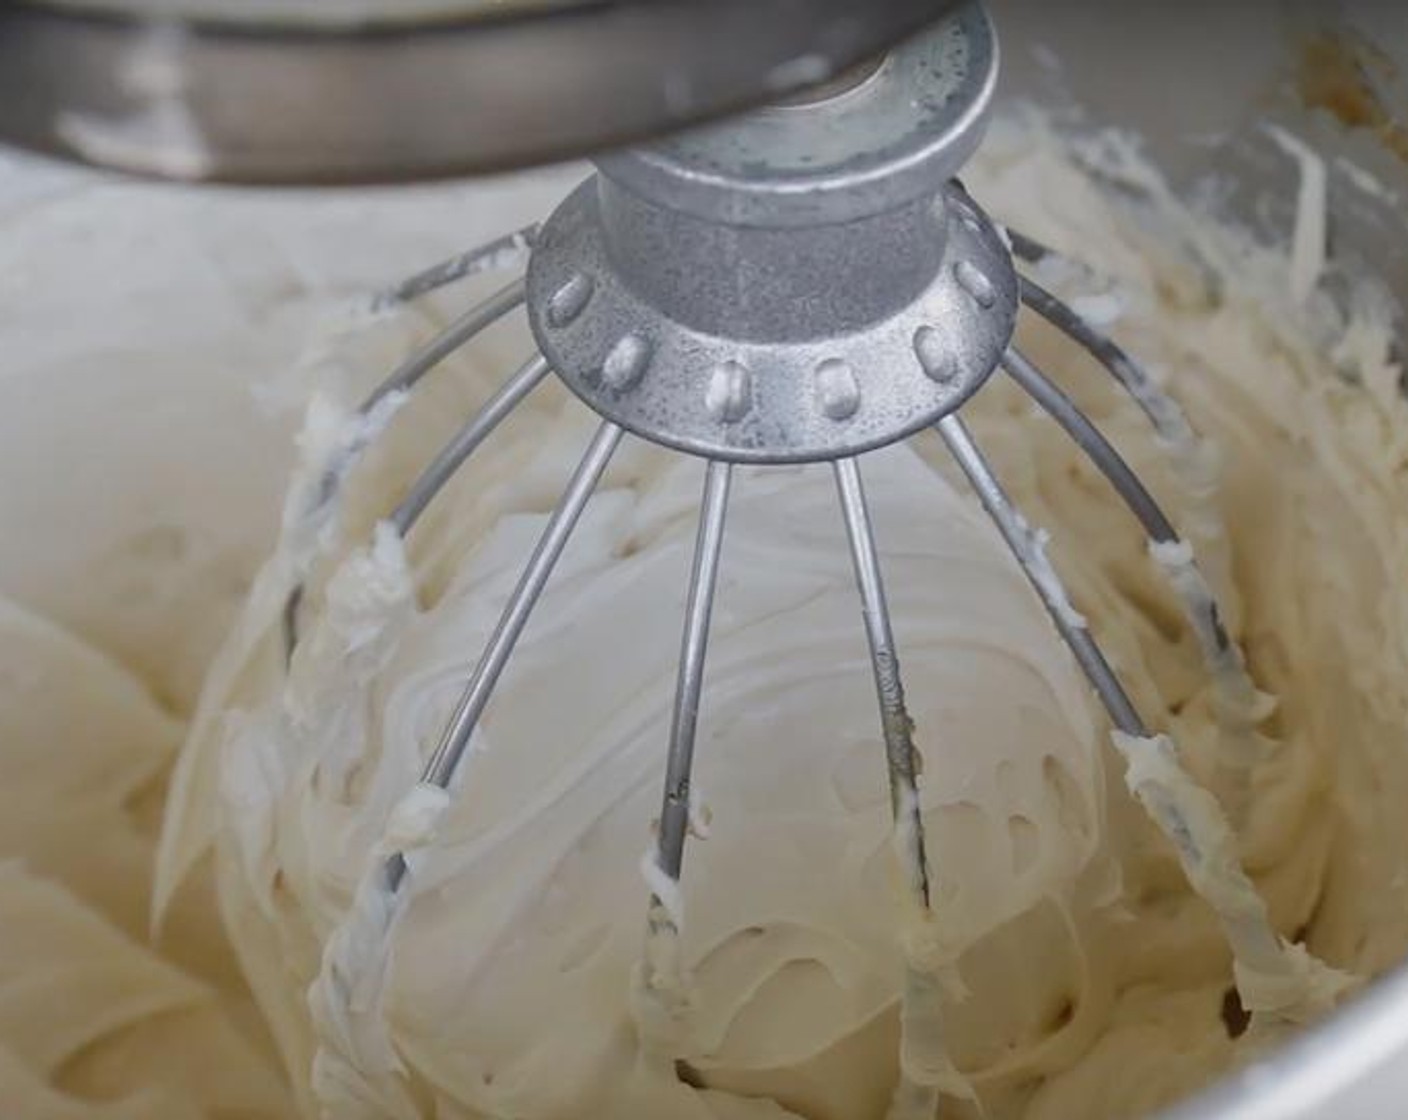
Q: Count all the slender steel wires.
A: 10